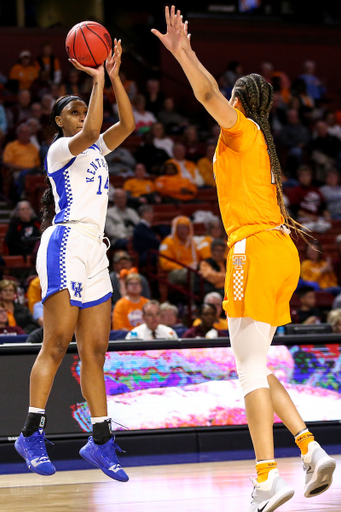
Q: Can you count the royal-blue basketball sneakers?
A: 2